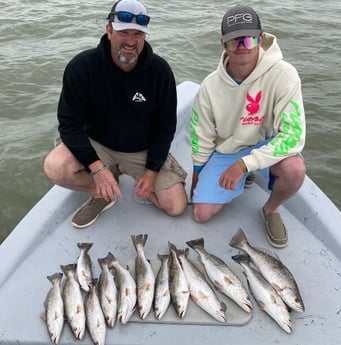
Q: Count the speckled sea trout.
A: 13